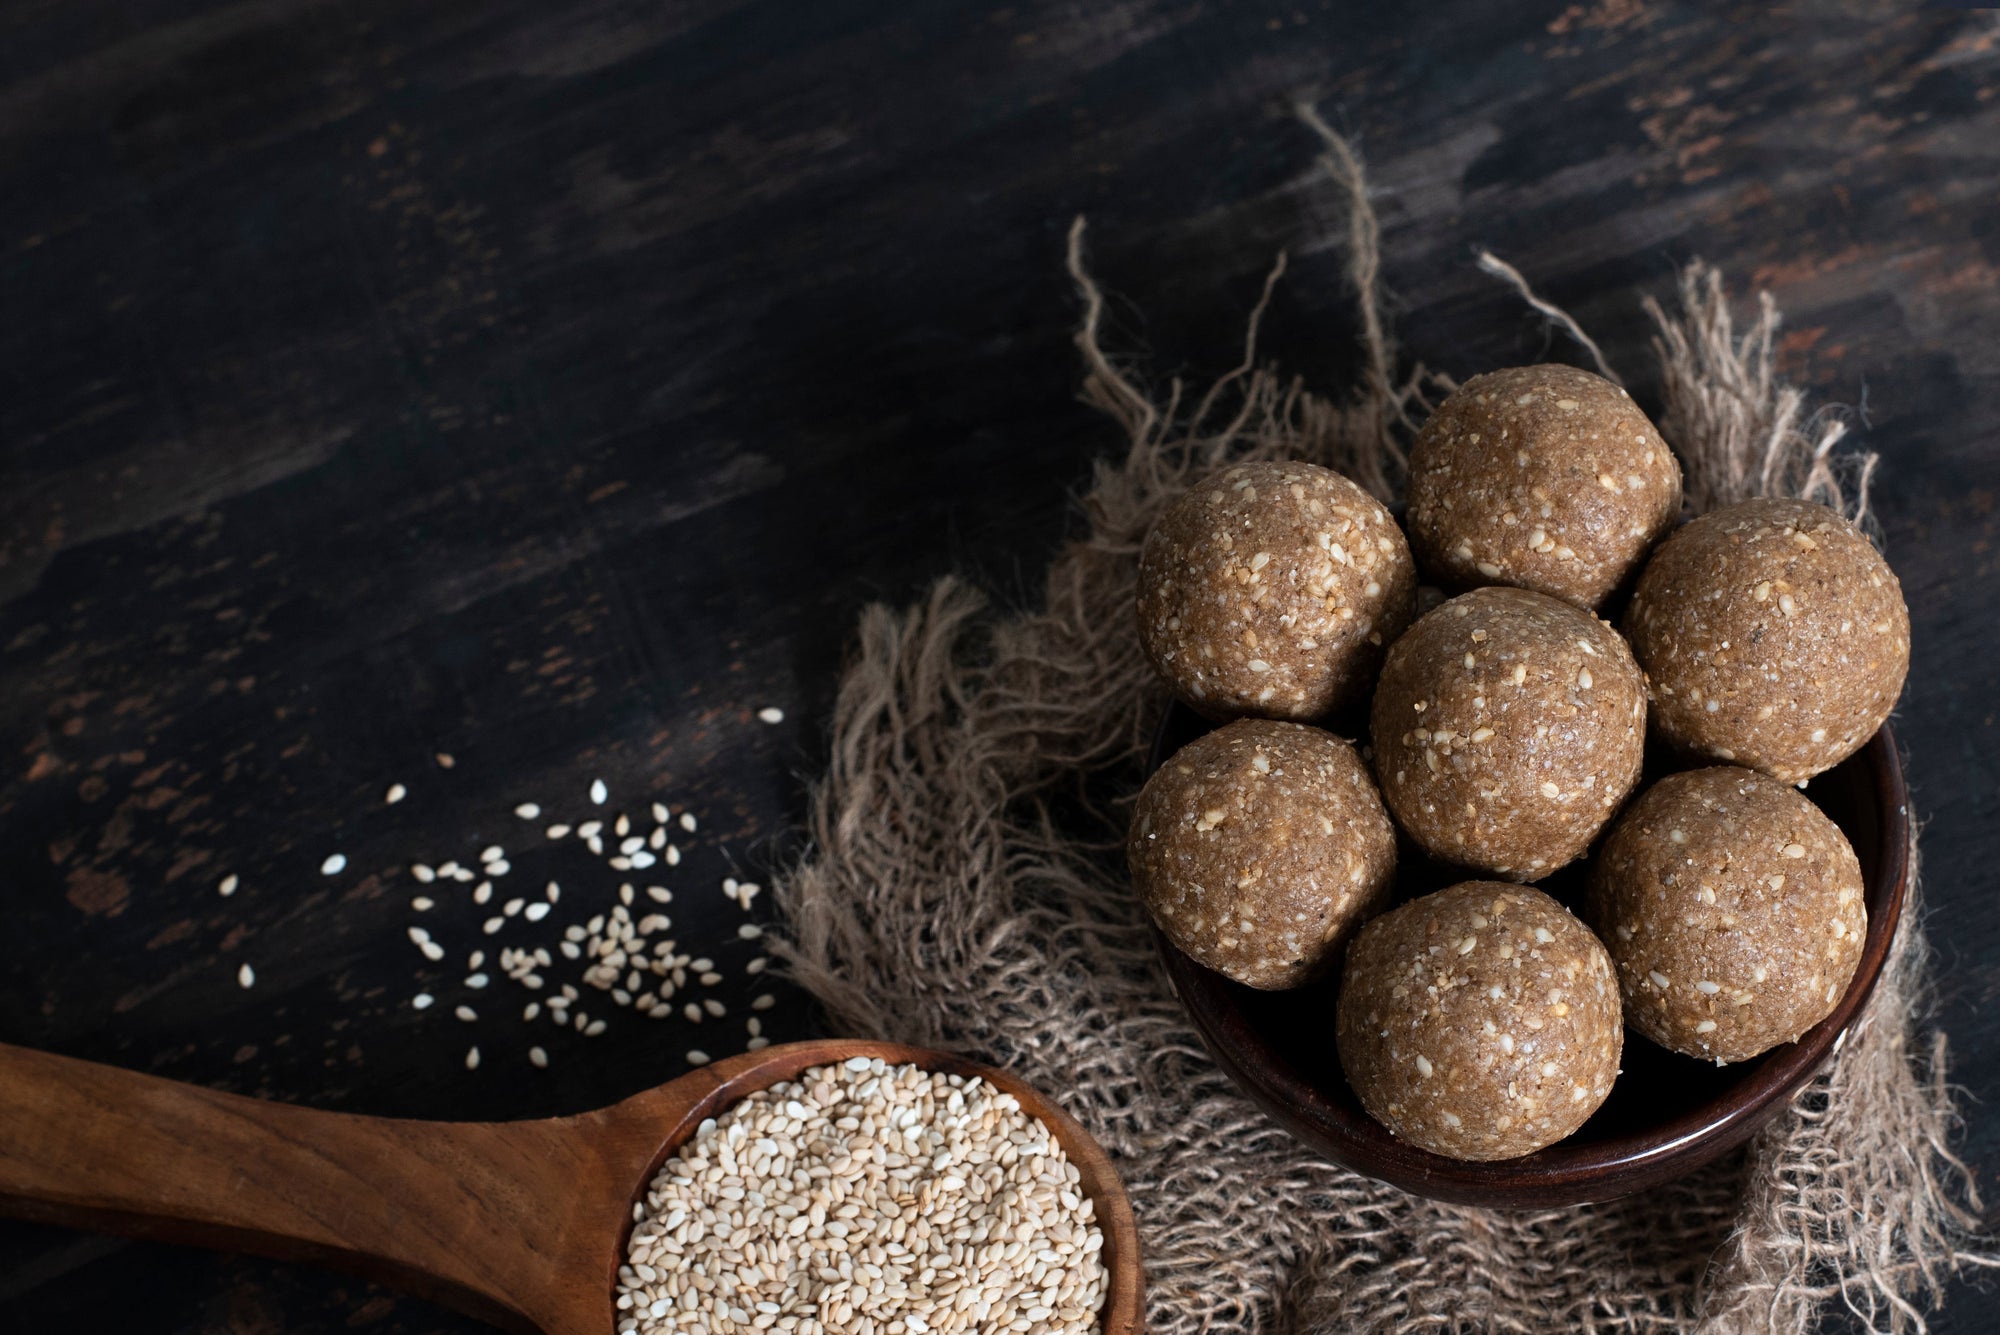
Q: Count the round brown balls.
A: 7